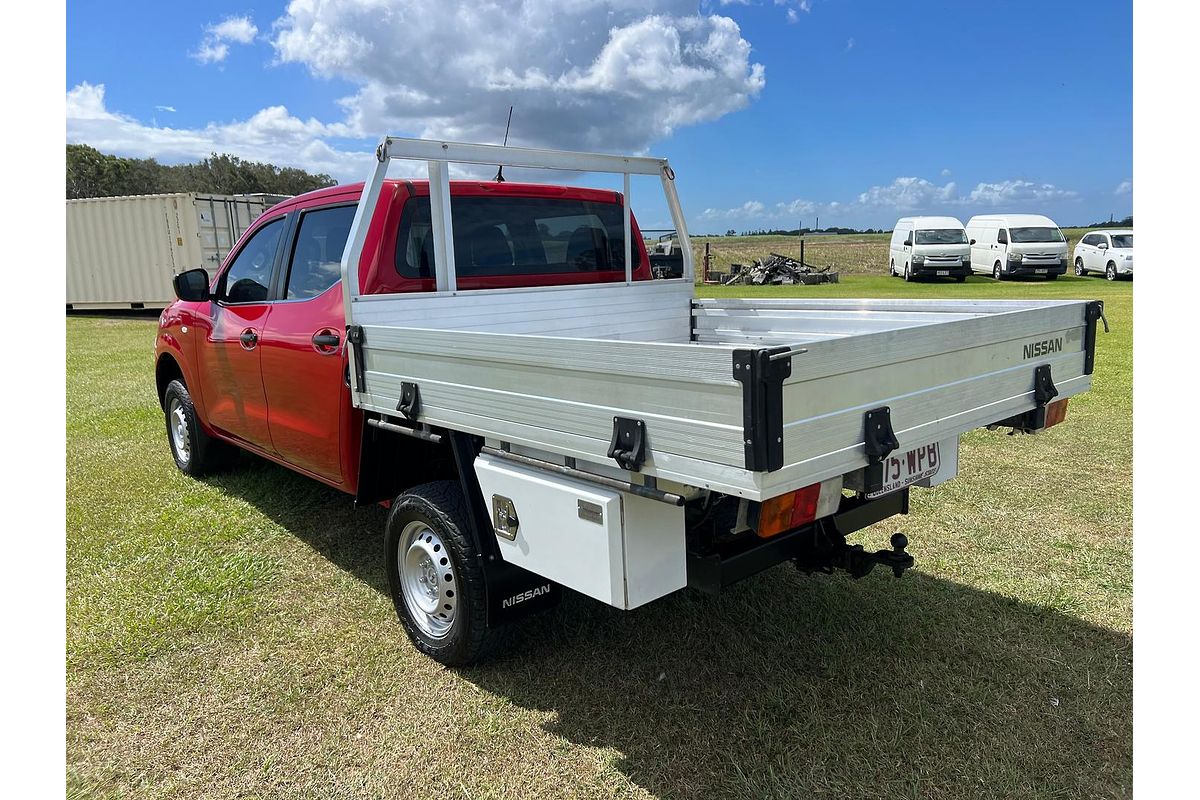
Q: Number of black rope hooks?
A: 4